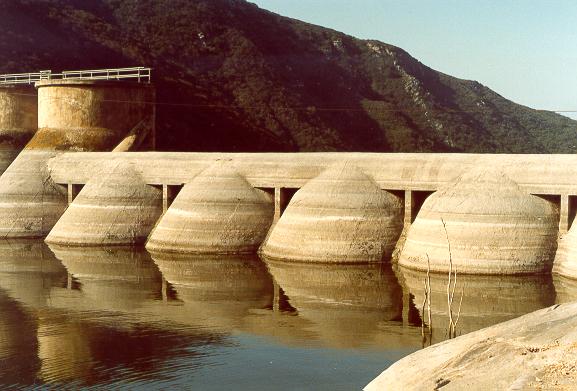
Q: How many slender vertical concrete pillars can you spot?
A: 5